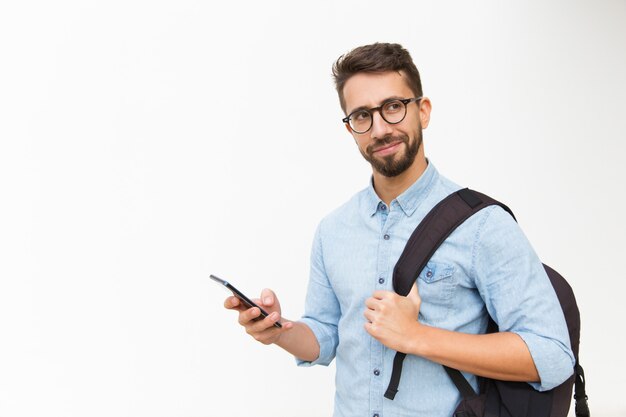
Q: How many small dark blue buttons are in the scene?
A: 6